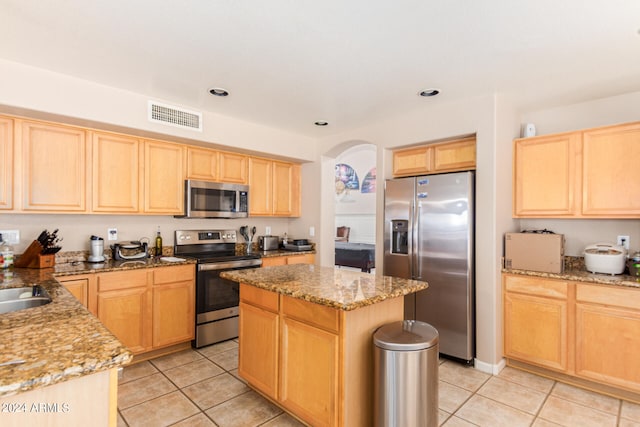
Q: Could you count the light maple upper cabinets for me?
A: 12